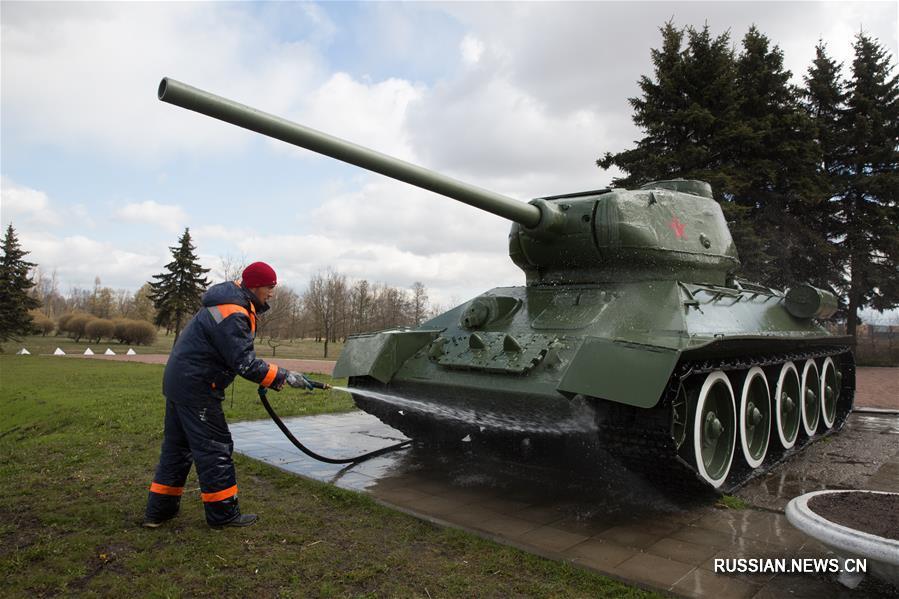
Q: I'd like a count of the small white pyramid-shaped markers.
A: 5